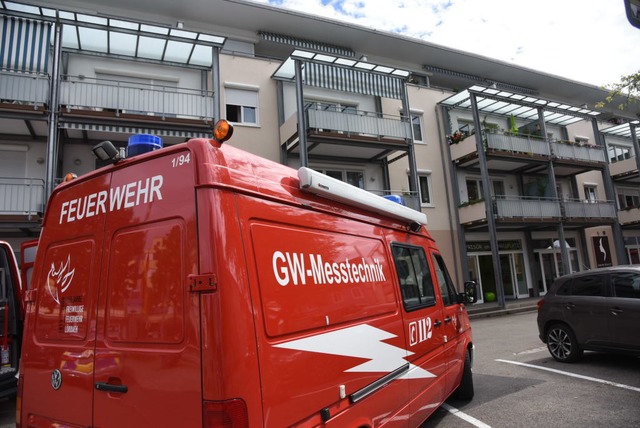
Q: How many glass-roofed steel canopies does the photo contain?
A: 4